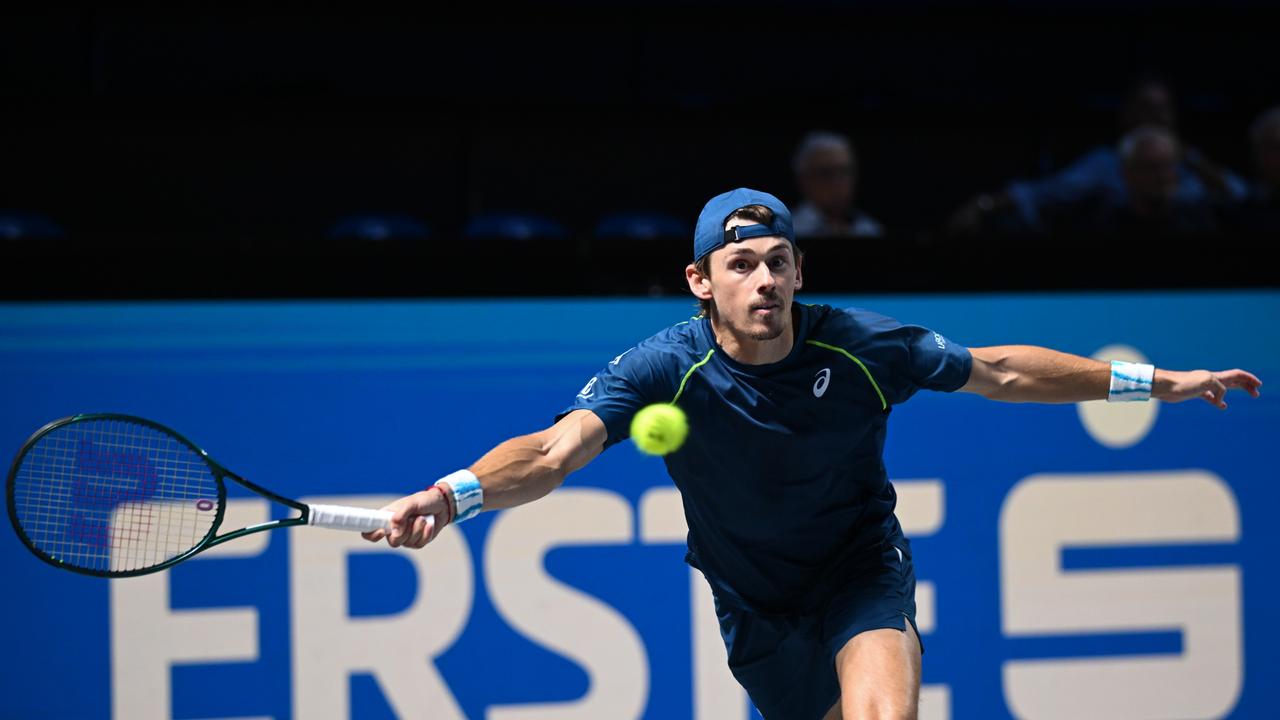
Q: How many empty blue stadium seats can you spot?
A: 4